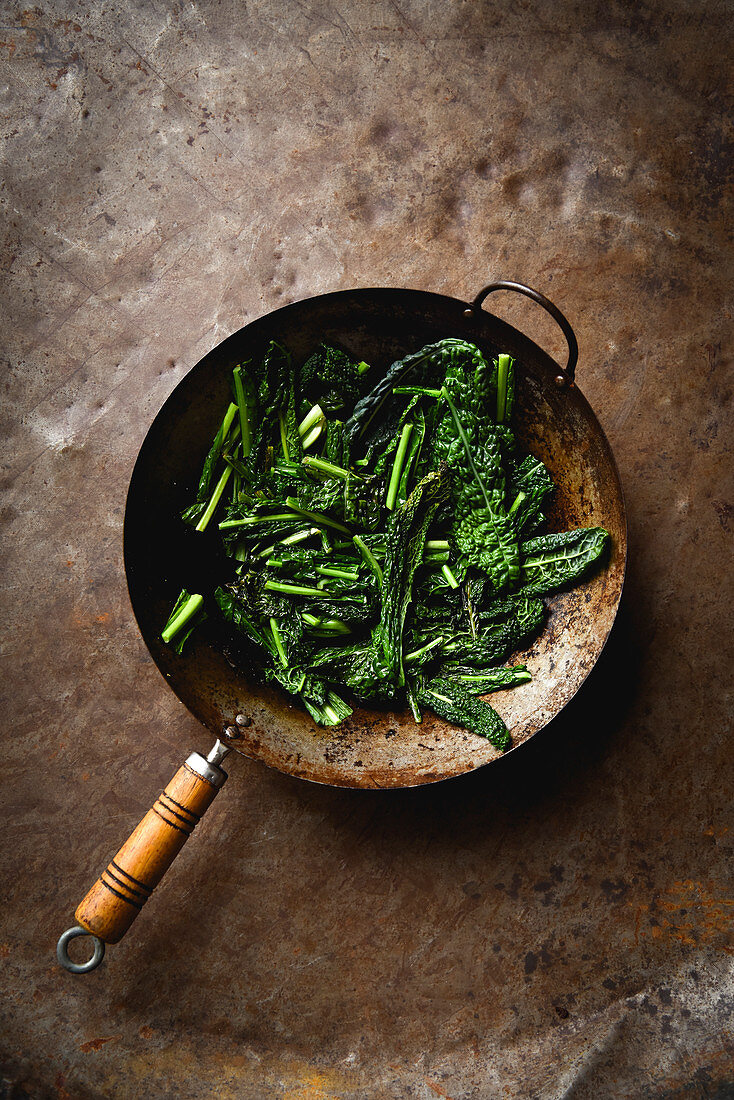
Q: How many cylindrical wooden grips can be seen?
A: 1